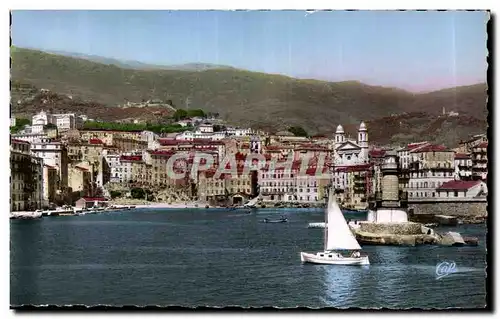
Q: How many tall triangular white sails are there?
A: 1